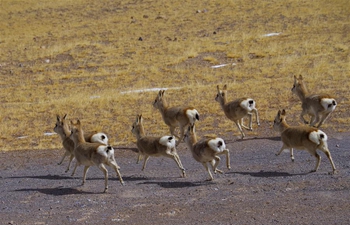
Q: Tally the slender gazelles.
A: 8